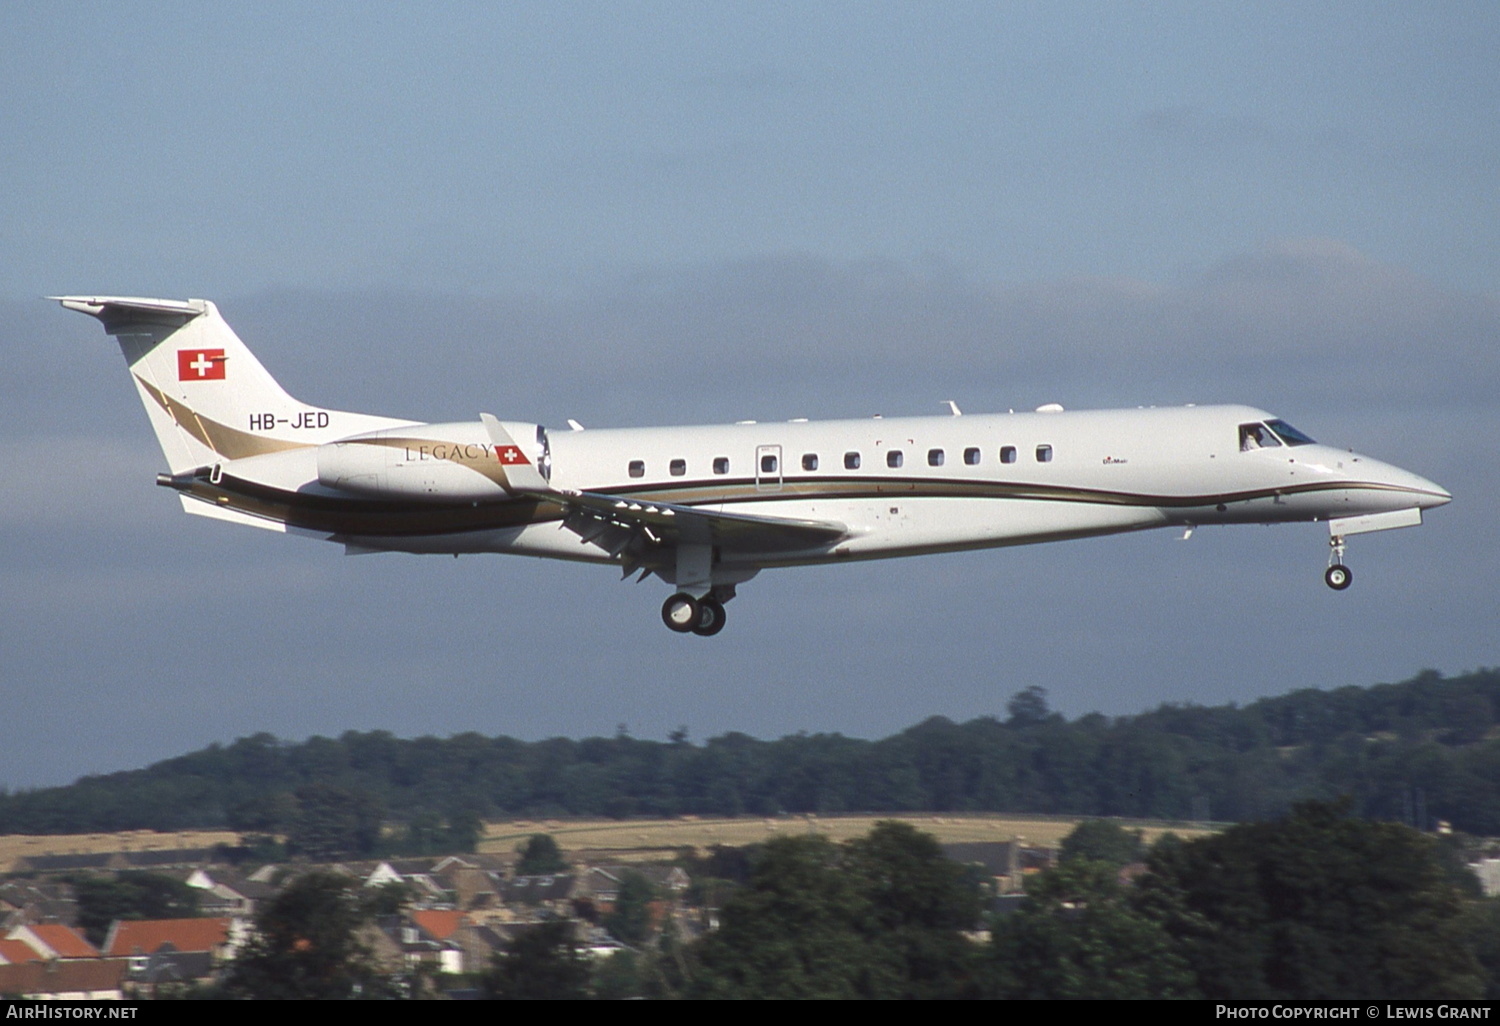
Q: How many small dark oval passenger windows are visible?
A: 11